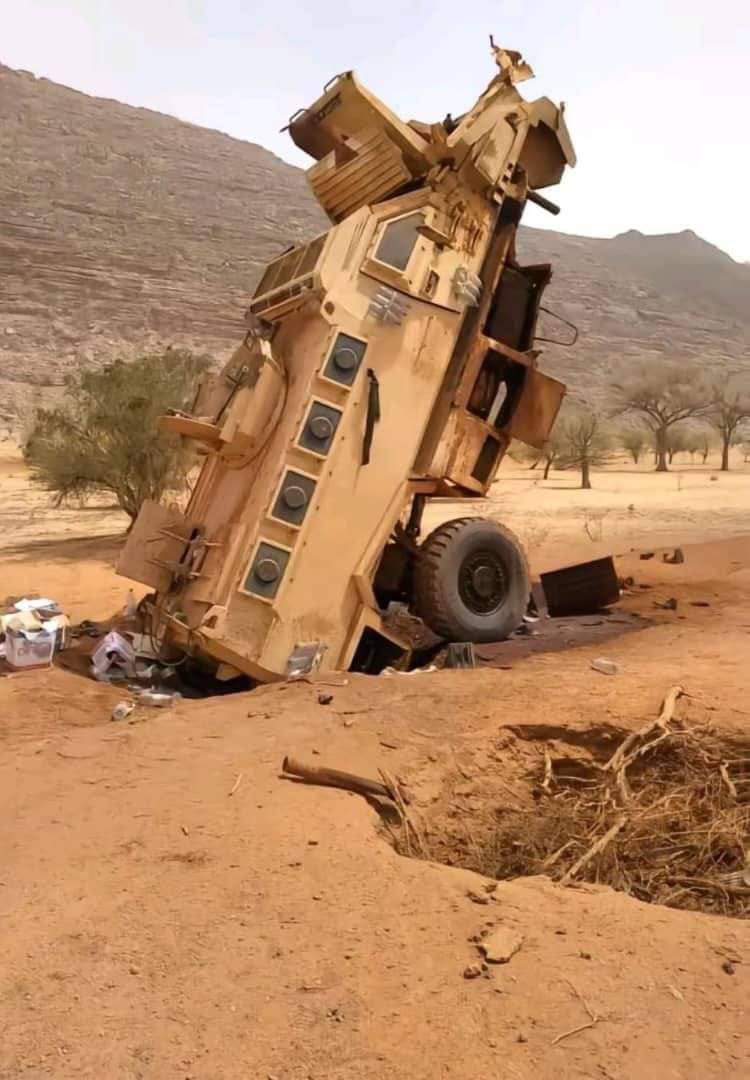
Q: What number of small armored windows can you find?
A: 4